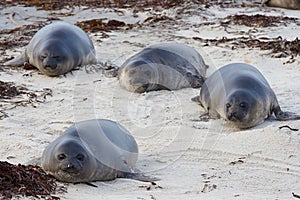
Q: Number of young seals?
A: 4